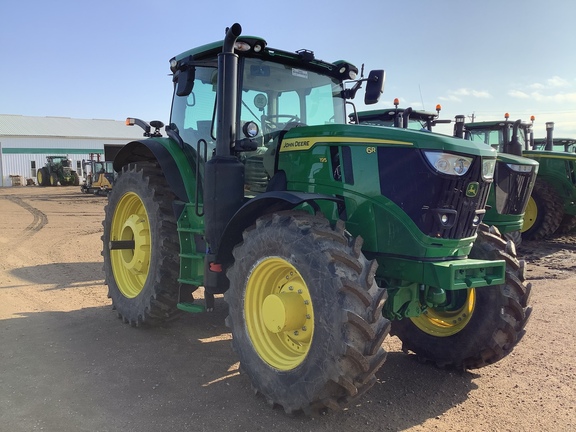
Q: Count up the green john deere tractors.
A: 5